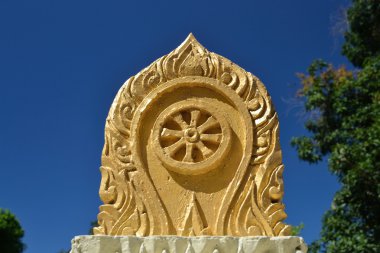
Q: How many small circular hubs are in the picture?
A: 1